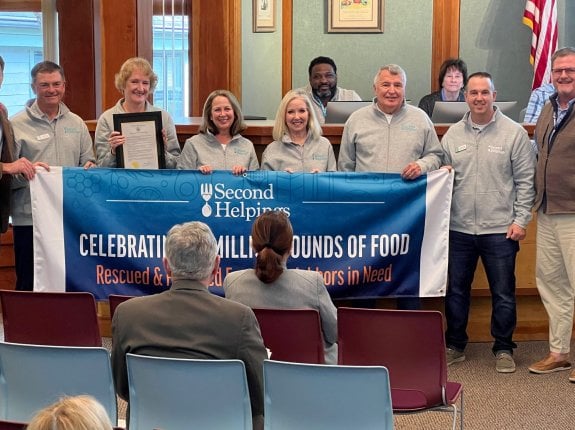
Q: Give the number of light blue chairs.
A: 3